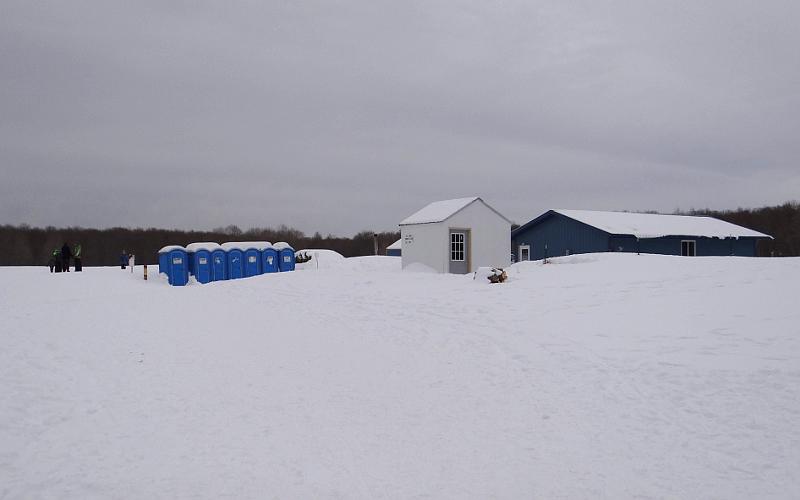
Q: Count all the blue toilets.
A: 7